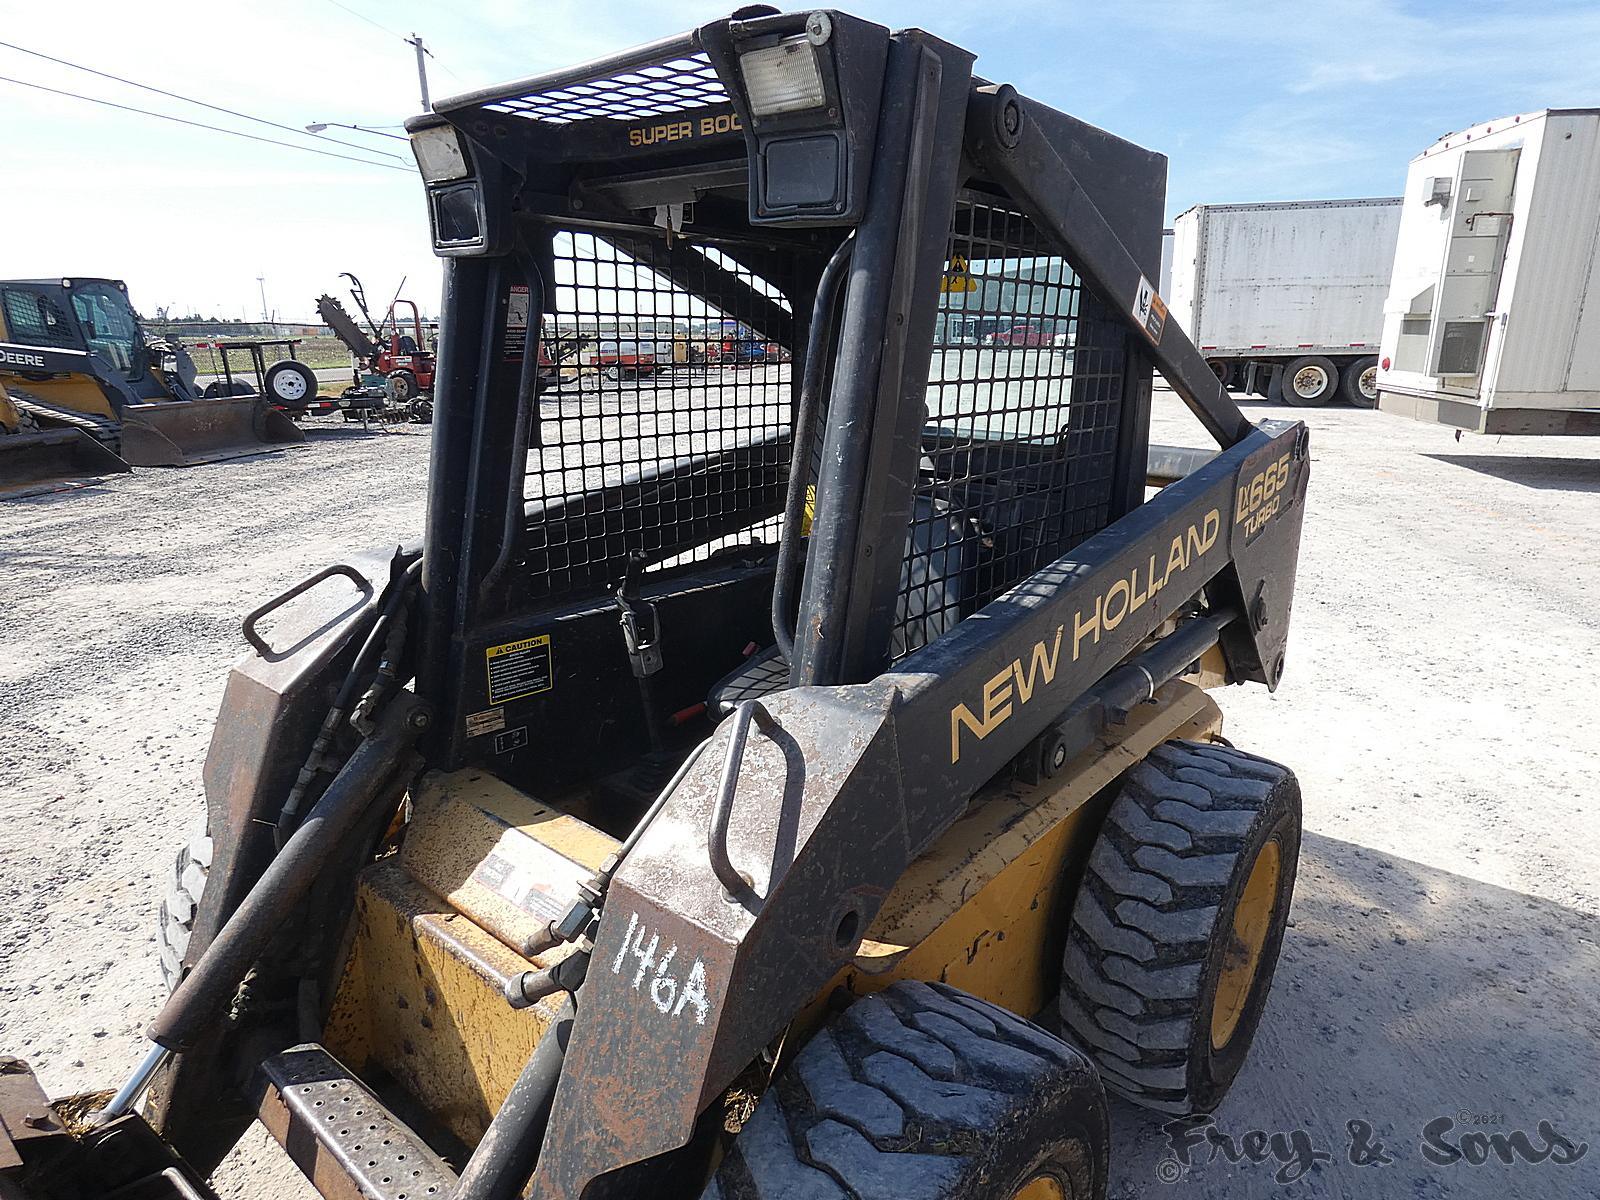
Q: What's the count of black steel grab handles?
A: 4